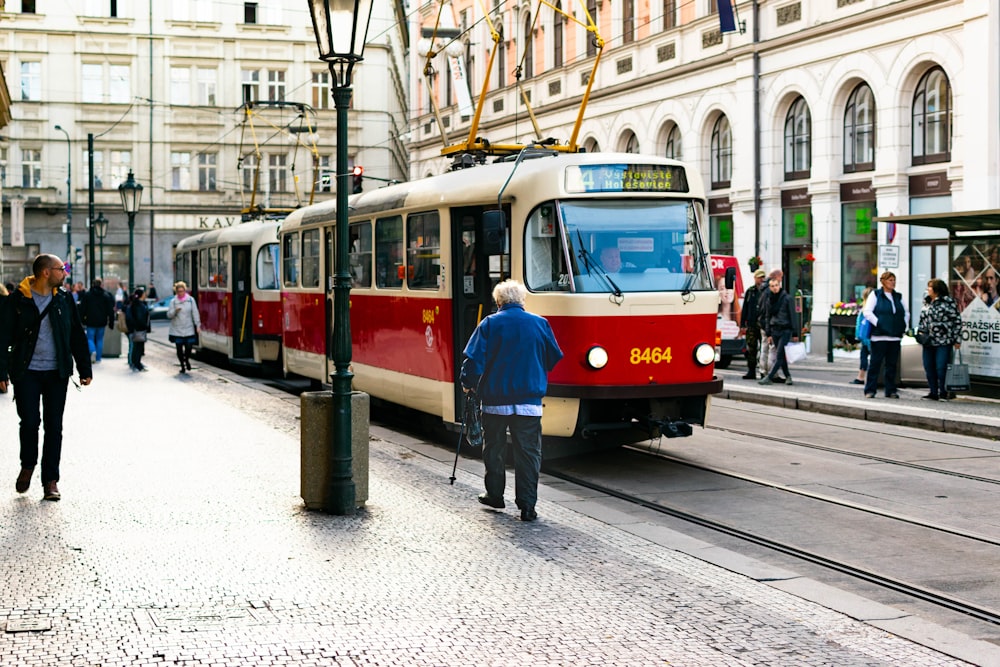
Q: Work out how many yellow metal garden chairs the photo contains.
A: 0